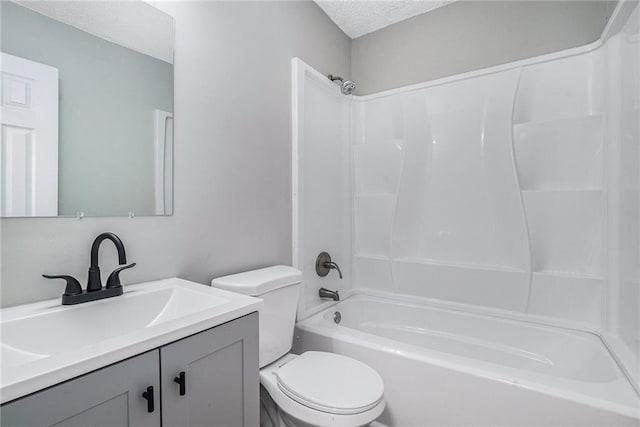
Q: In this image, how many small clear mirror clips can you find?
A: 2